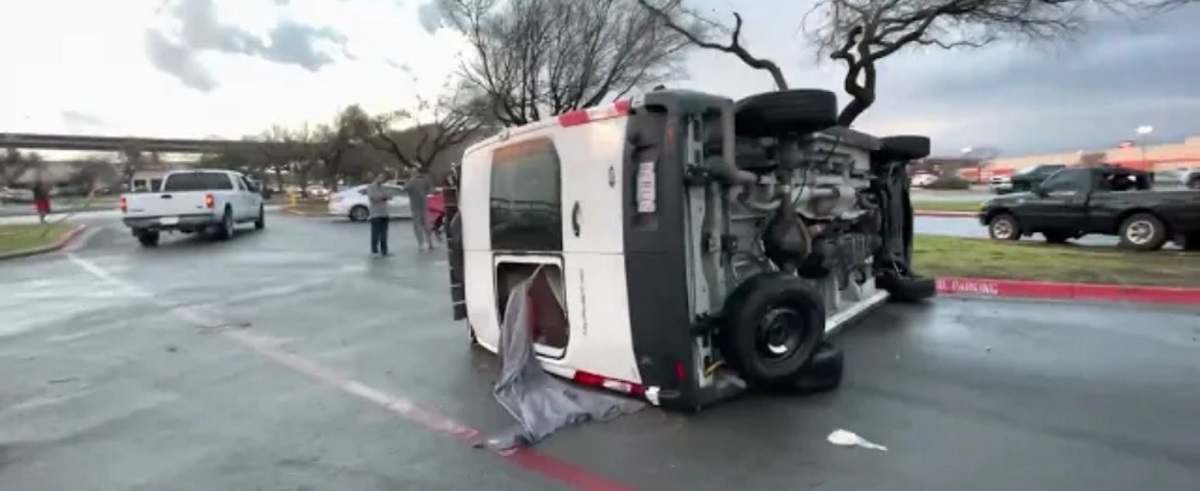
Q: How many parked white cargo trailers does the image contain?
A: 0